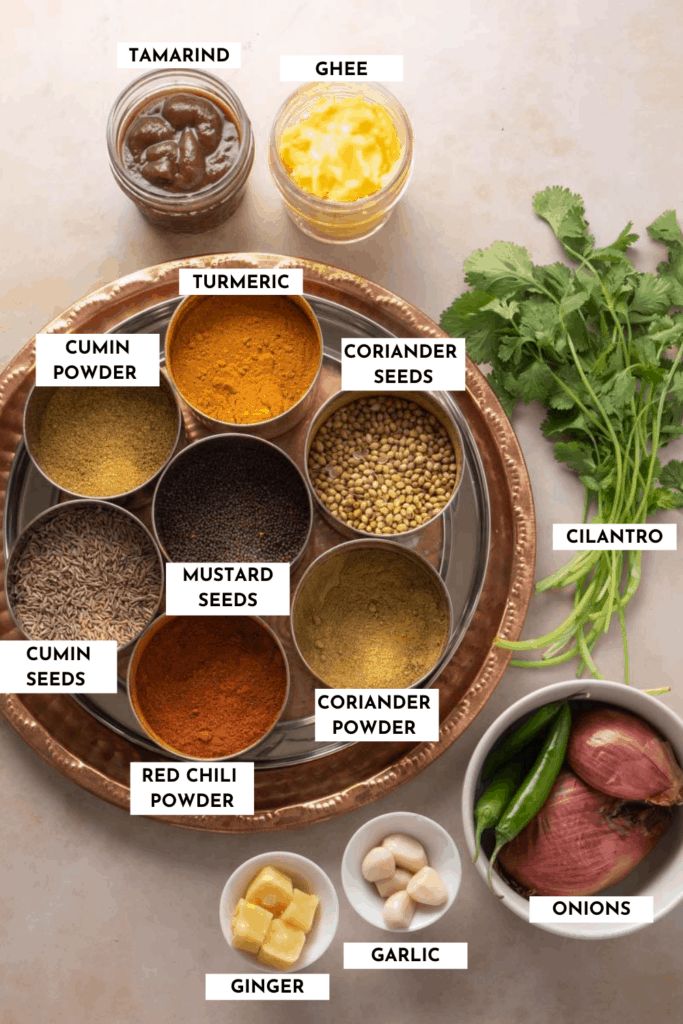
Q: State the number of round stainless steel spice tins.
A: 7